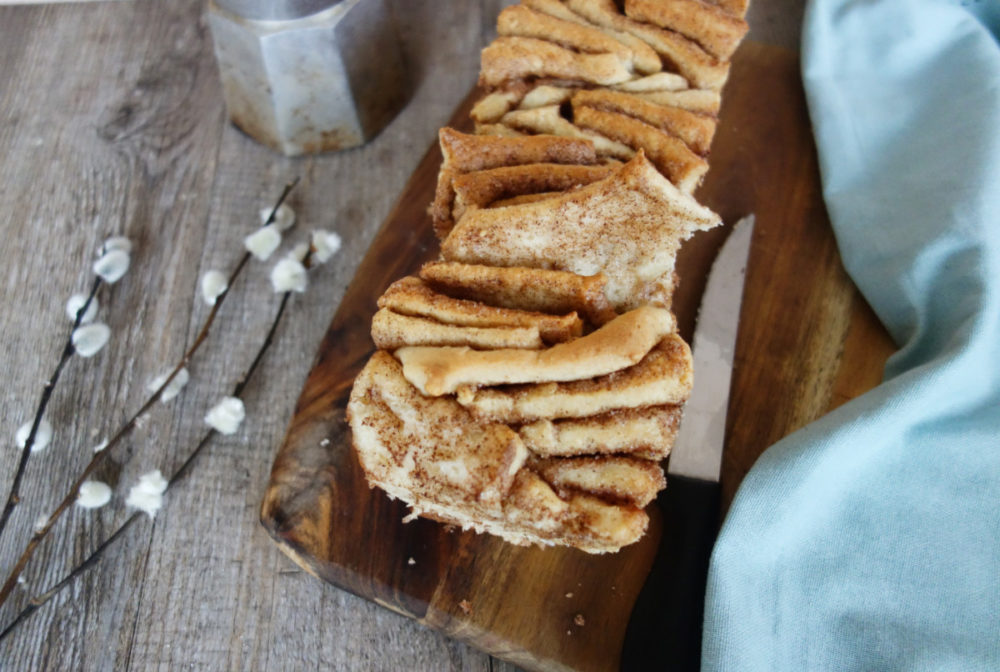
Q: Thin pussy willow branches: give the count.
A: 3